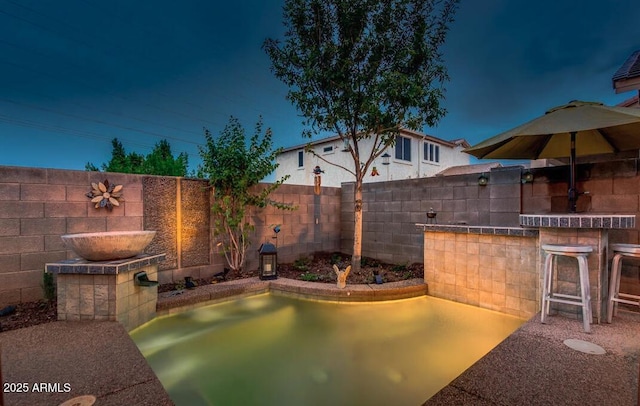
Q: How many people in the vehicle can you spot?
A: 0